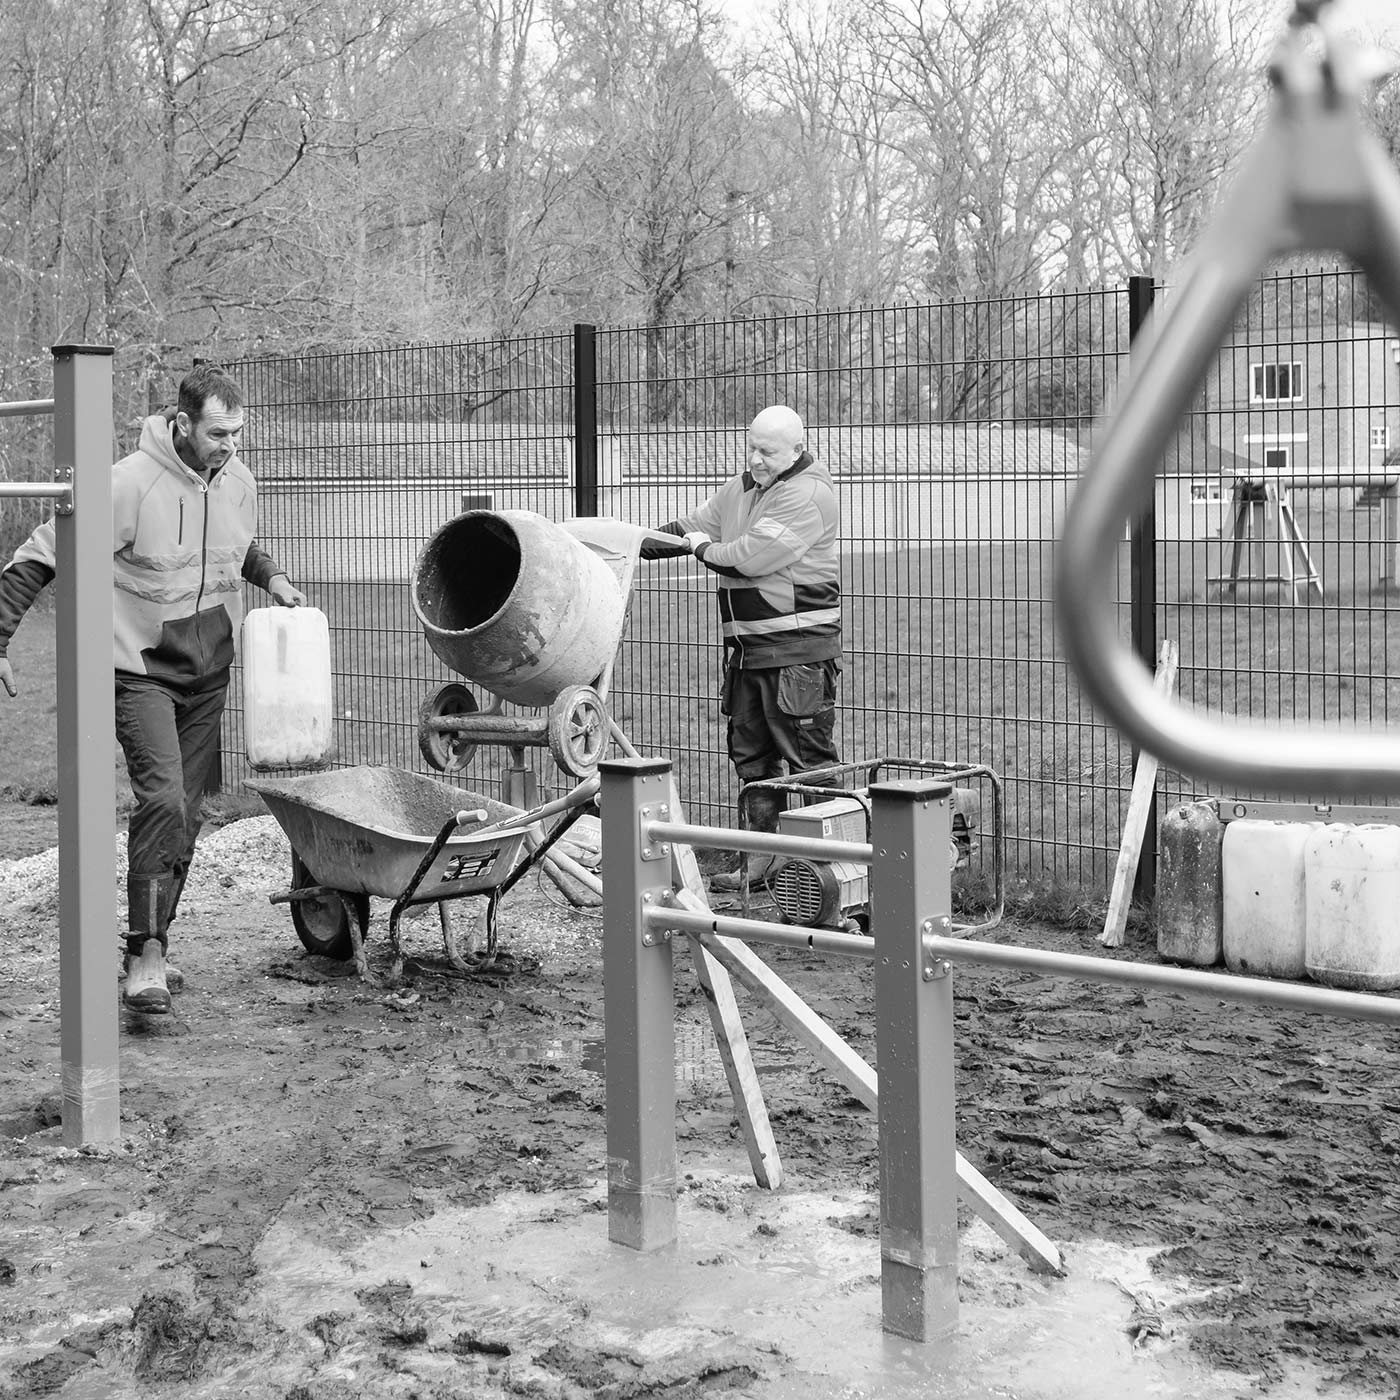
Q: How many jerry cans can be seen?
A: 4